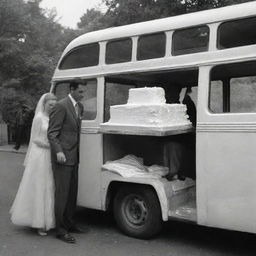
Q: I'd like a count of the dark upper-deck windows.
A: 5